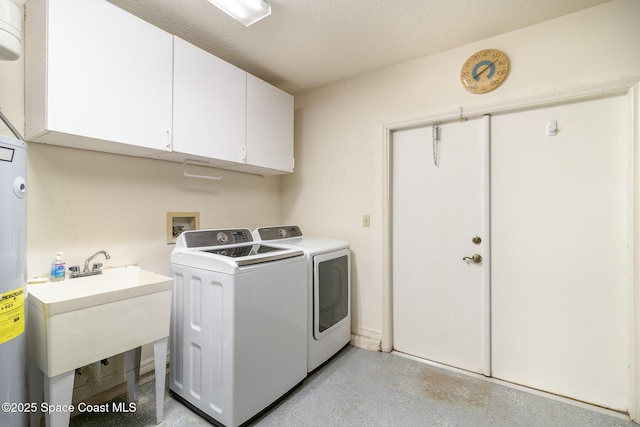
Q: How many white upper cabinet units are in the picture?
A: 3